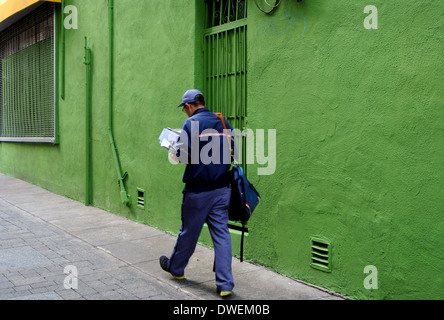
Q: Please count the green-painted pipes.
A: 3